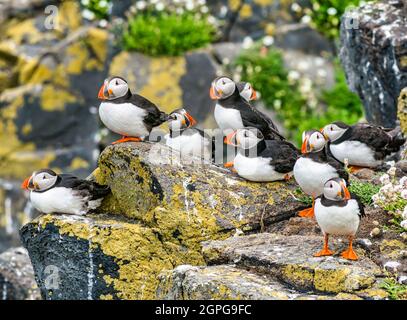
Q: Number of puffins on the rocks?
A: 9